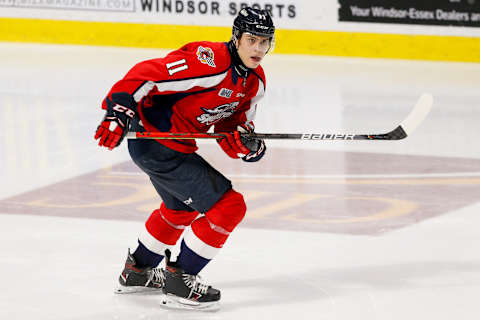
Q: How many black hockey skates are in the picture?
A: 2